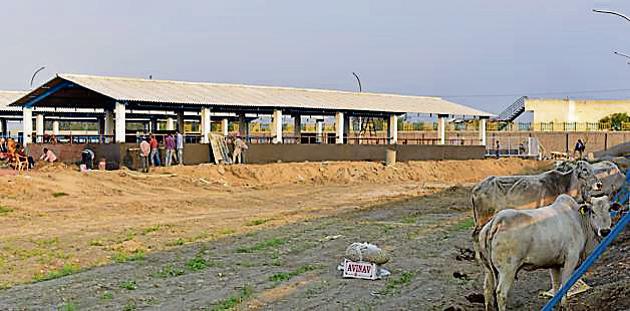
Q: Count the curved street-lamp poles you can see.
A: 4